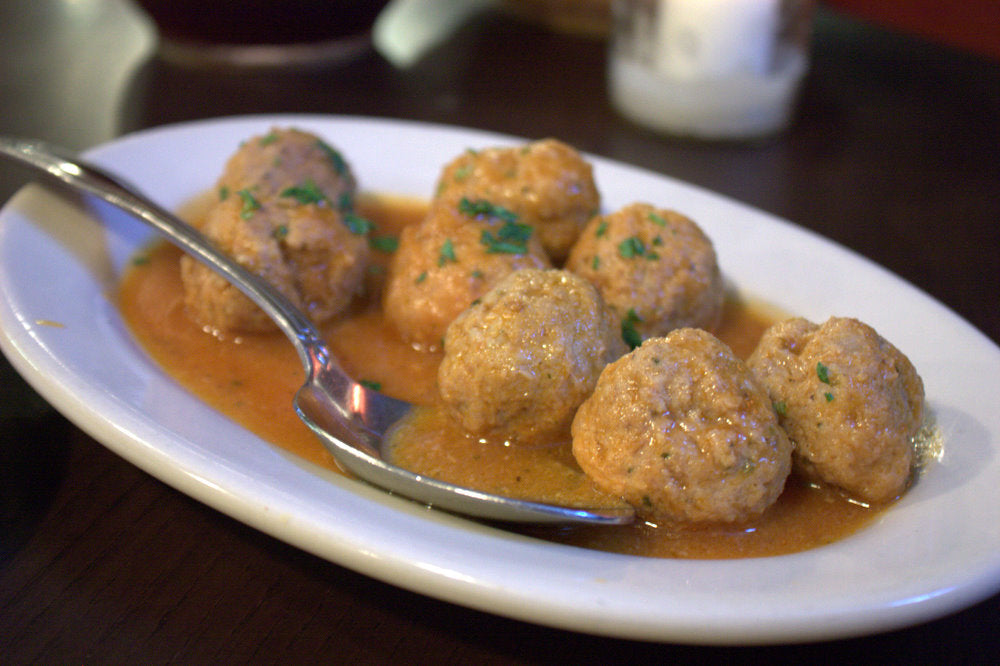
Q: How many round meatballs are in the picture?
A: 8